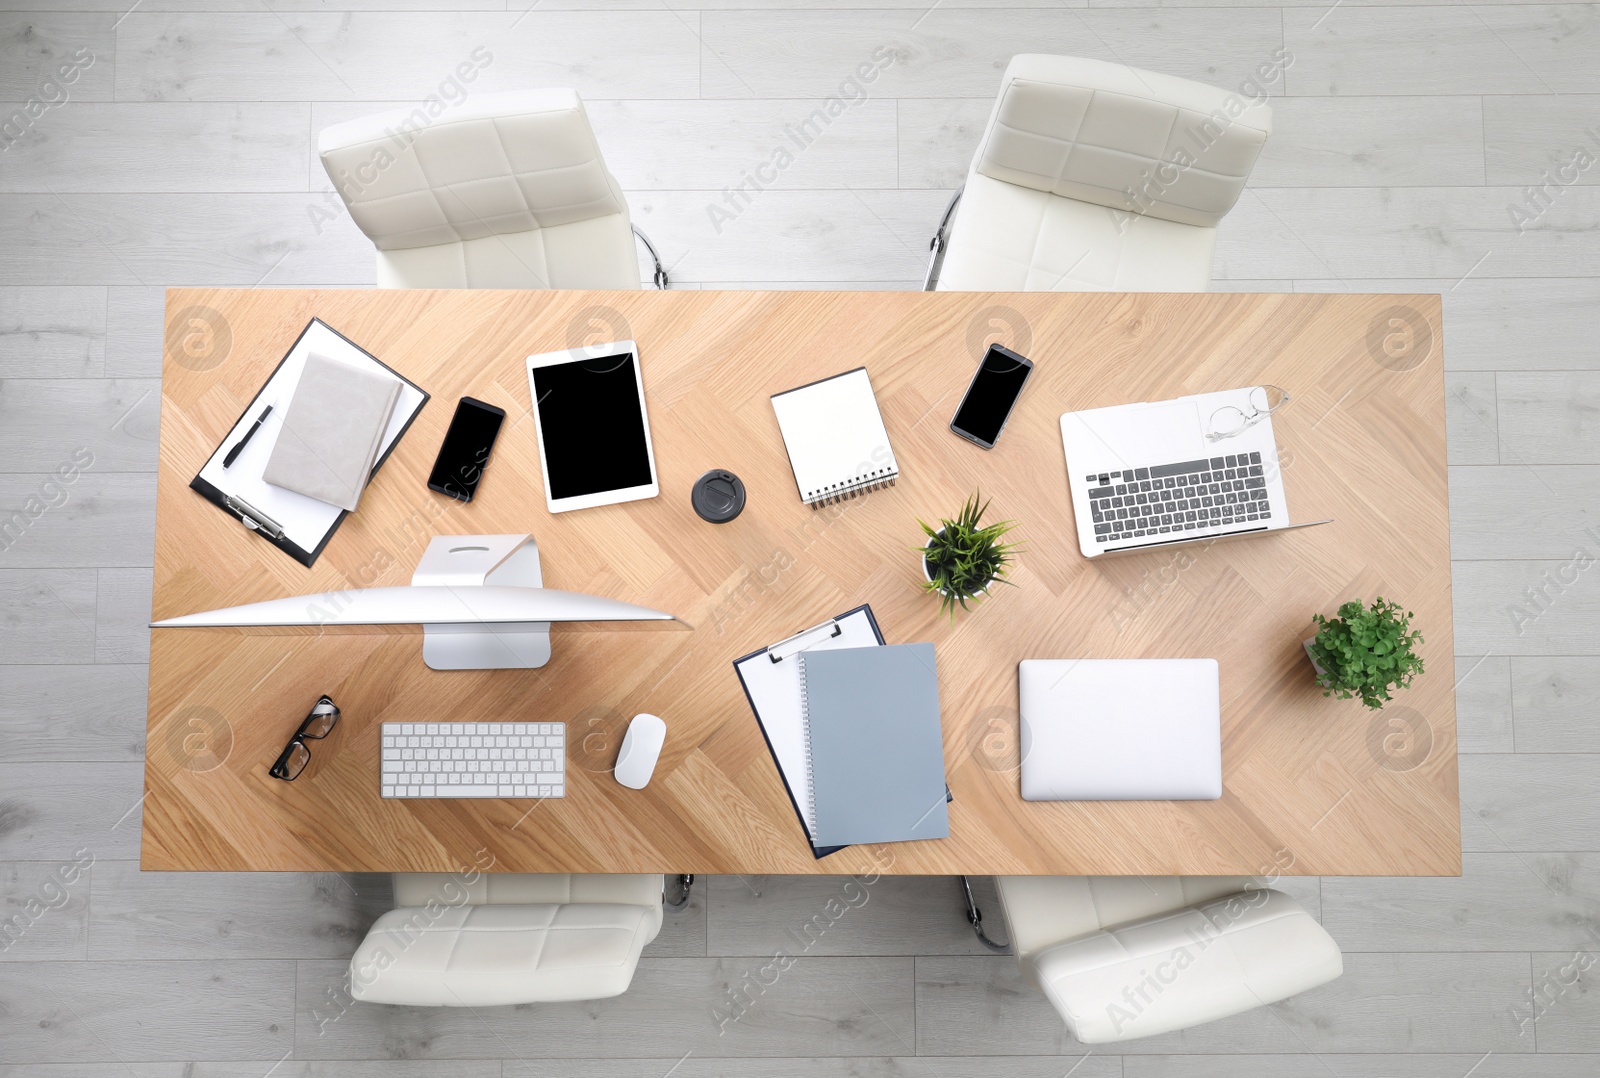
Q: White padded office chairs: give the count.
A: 4